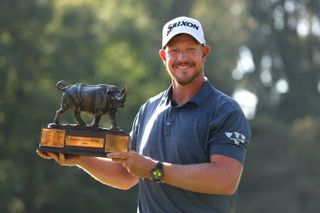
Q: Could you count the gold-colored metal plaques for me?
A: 3